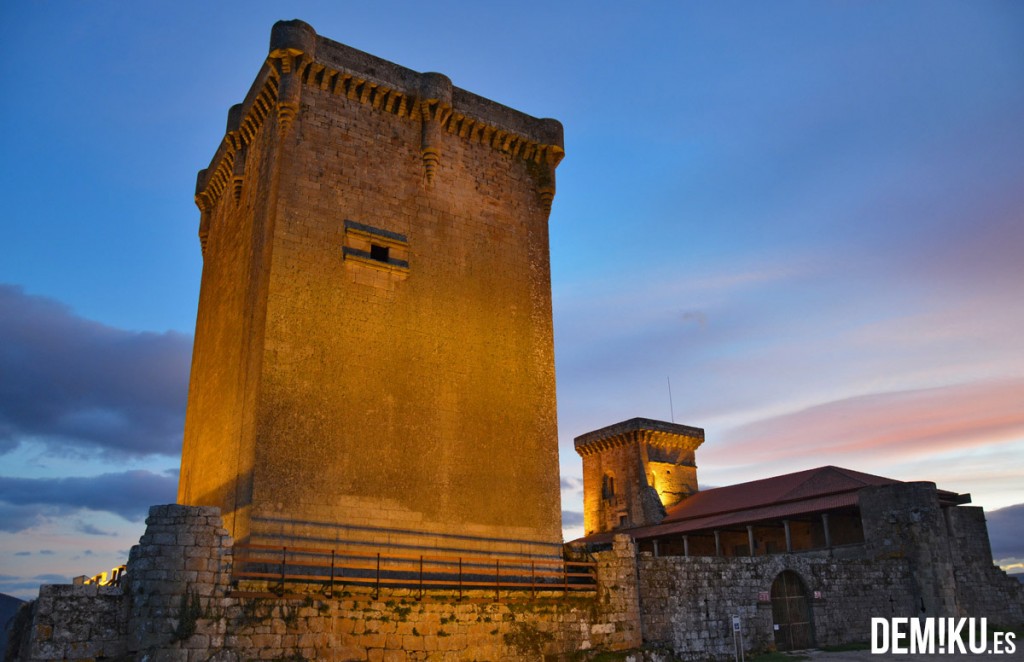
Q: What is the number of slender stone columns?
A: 6